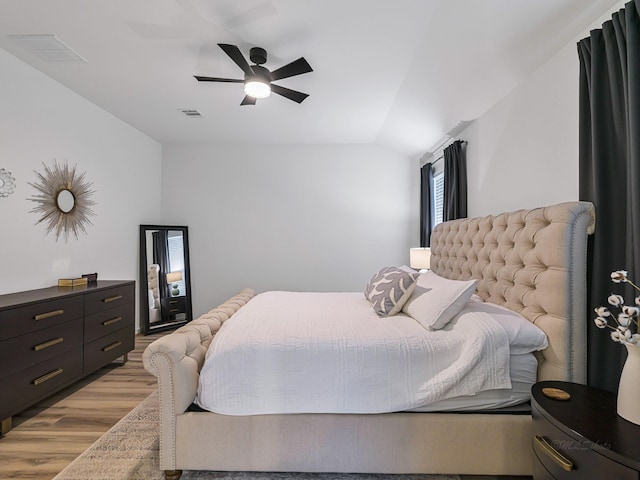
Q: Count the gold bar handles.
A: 7